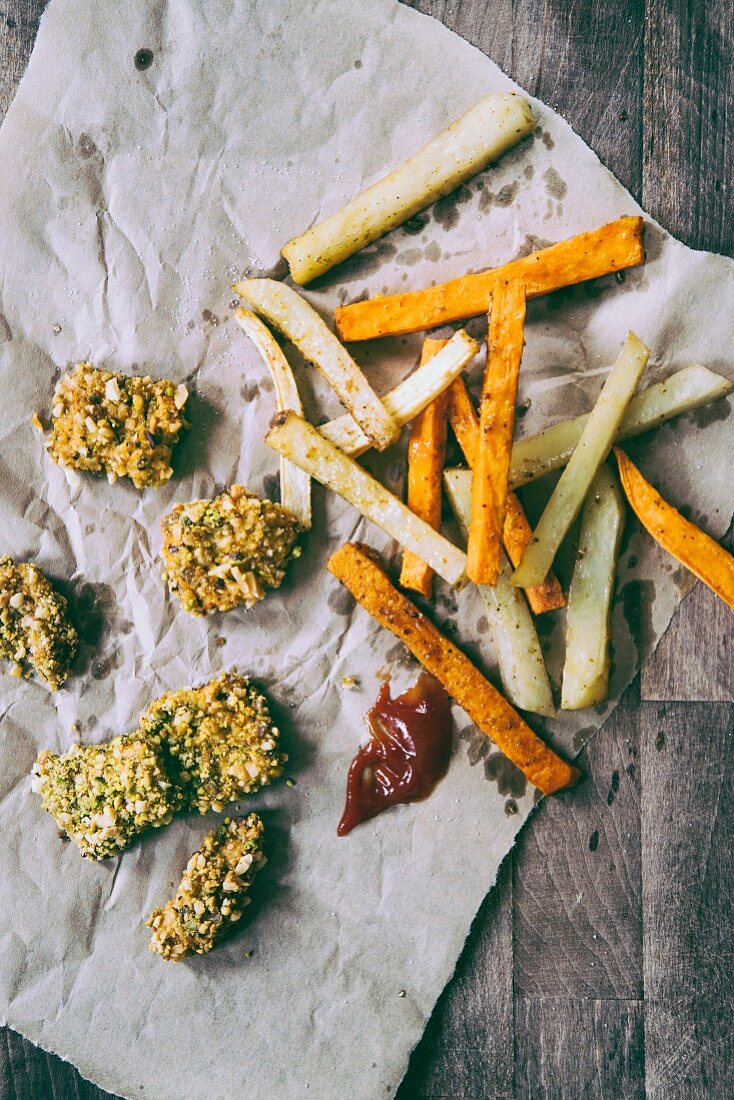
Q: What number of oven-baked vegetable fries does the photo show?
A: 15